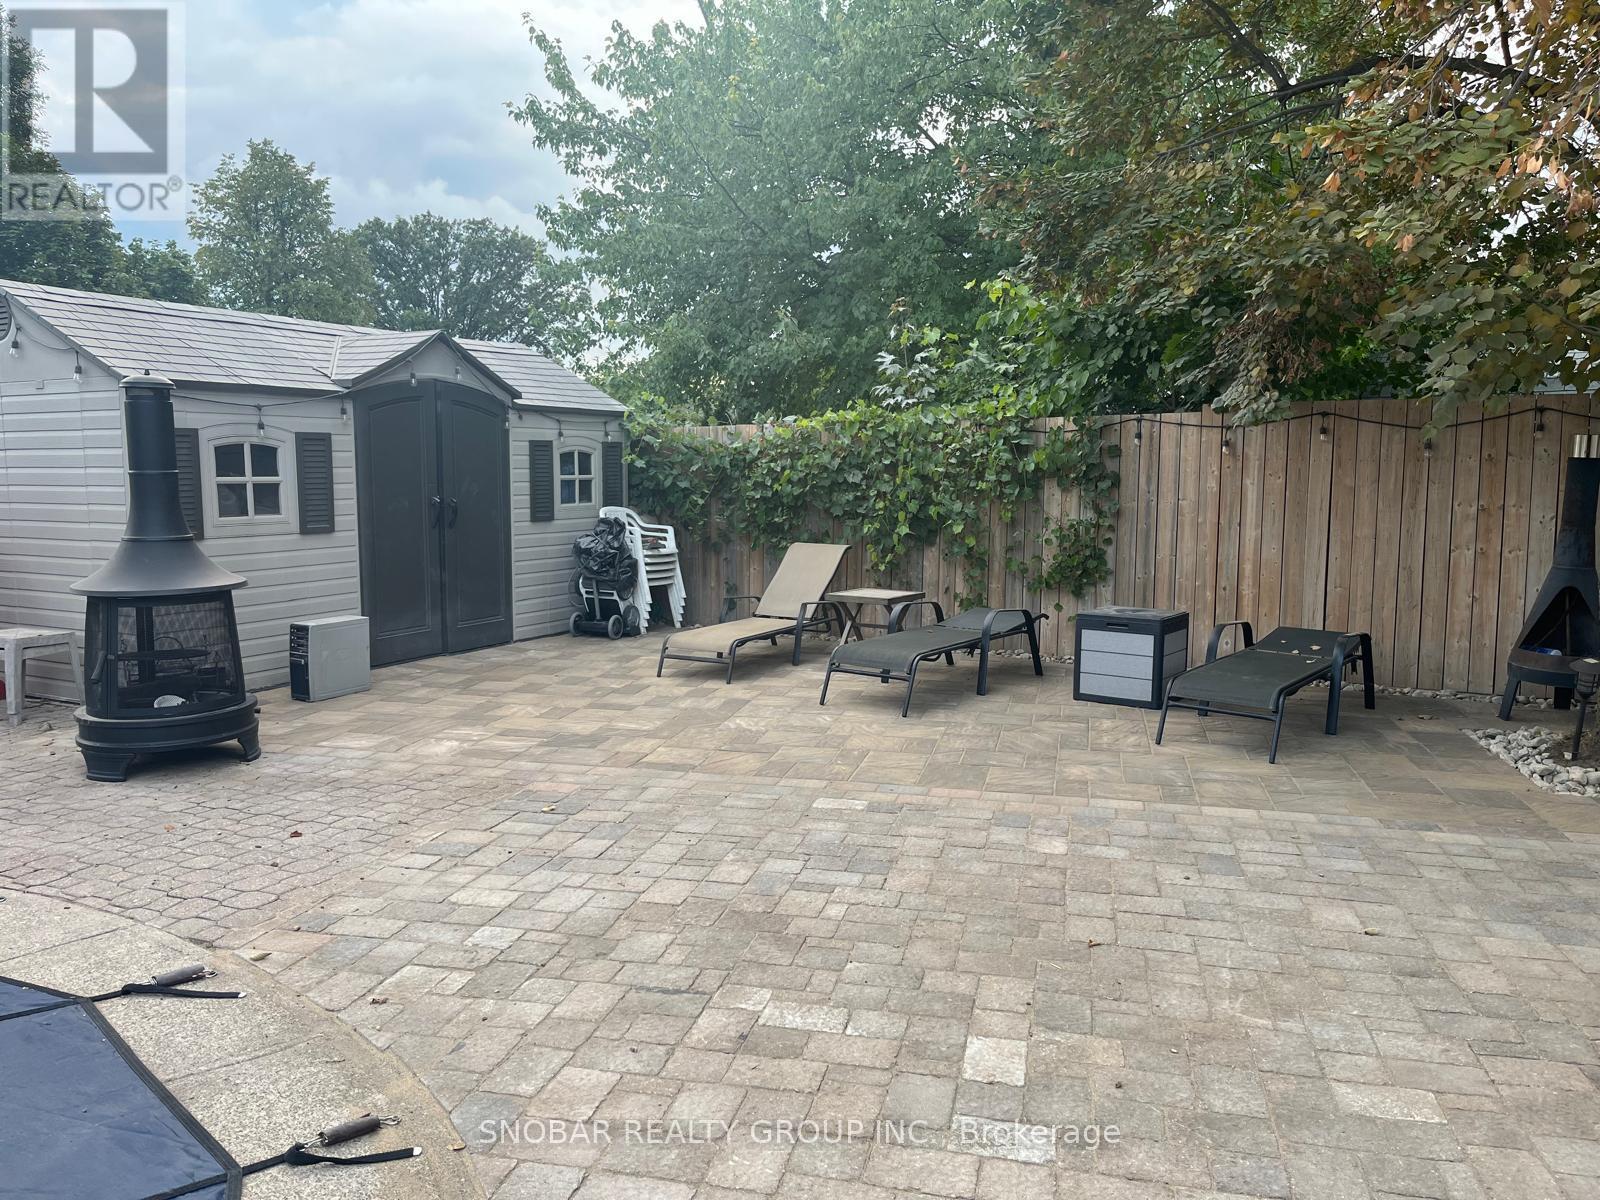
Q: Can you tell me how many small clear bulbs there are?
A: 14